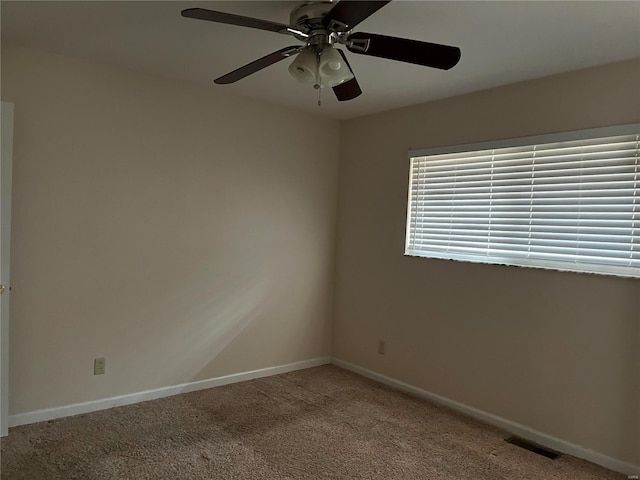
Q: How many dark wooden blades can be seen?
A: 5